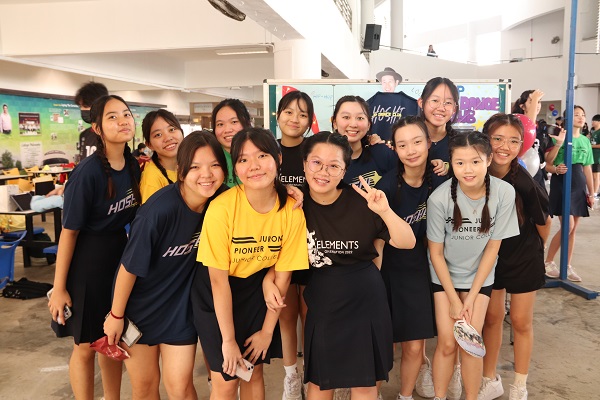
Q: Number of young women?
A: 12